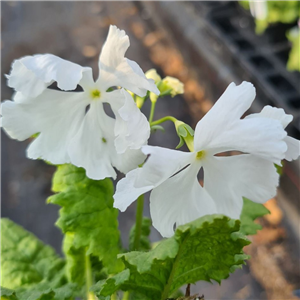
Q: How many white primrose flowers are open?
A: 2